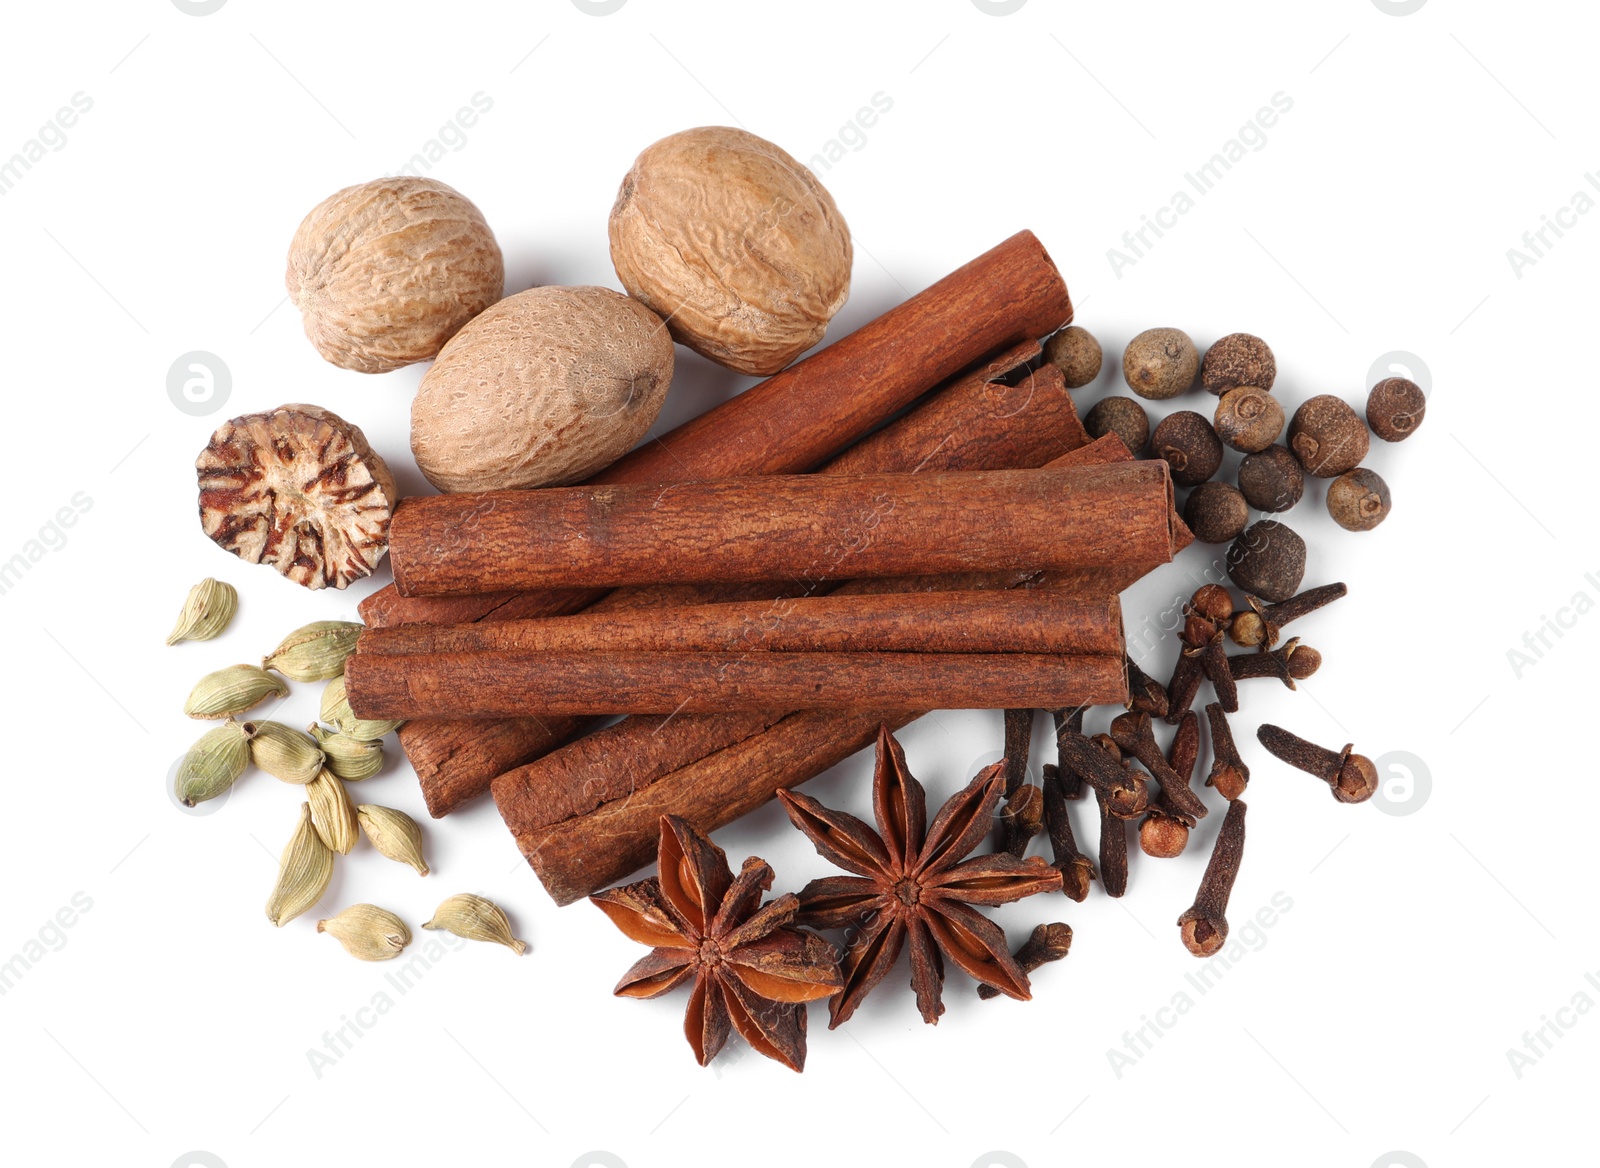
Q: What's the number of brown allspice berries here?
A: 12